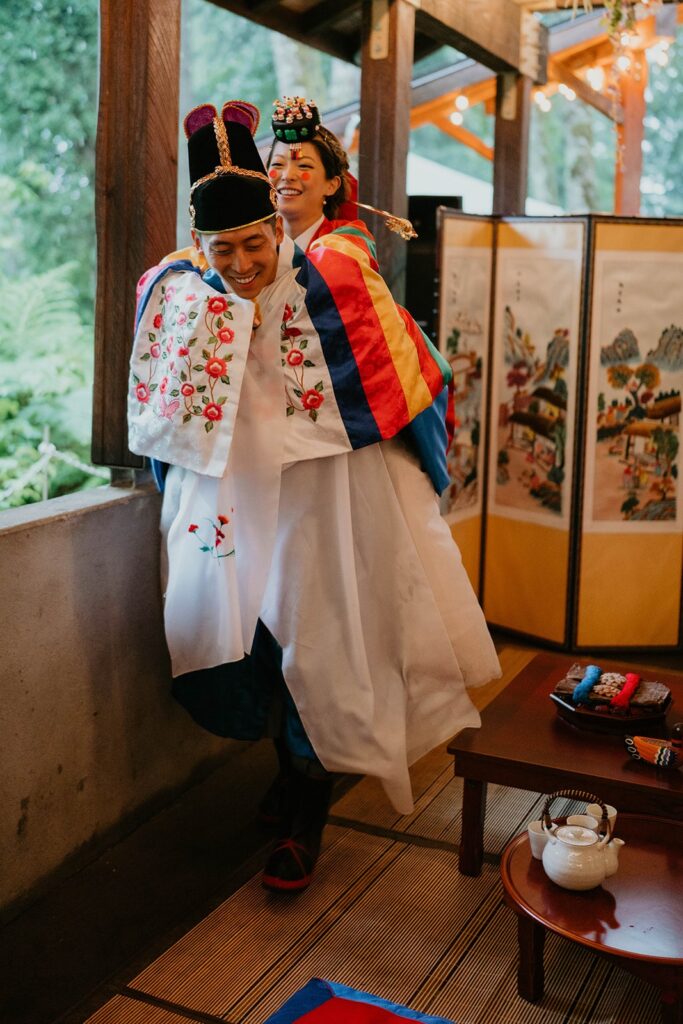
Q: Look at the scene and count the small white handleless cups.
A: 3